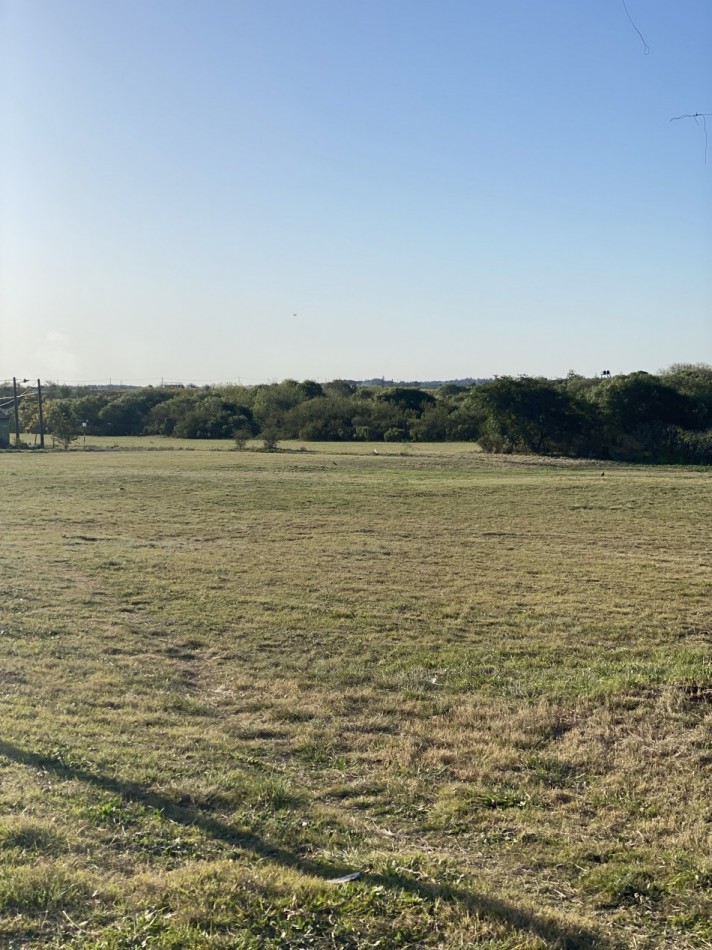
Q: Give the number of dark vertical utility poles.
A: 2